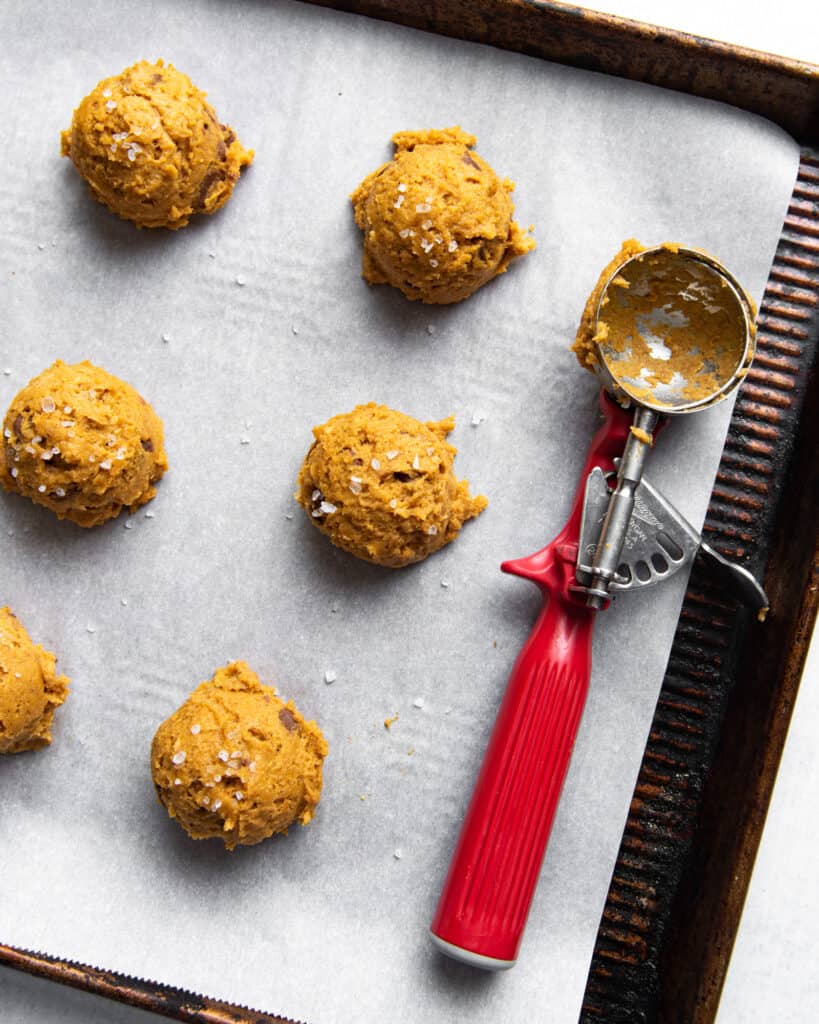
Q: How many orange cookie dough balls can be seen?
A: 6